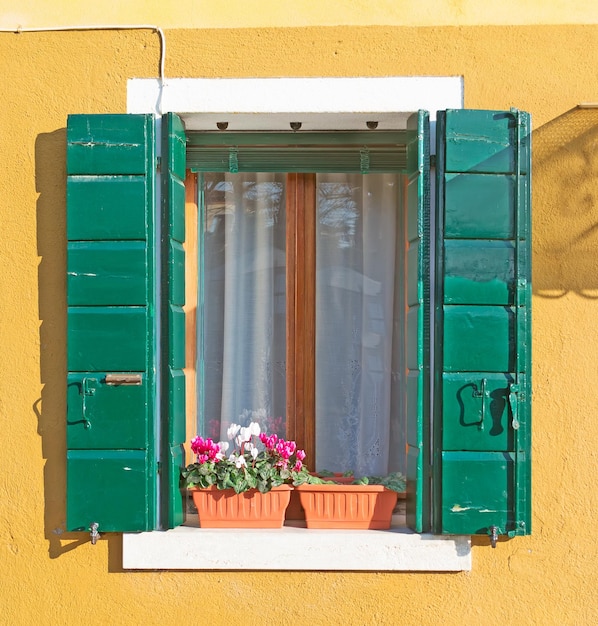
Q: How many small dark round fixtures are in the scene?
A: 3